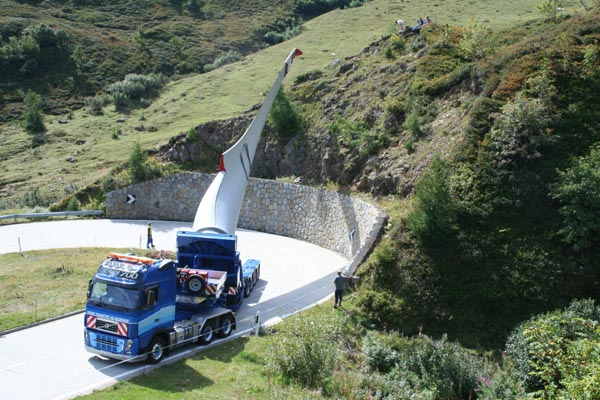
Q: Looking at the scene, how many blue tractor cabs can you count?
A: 1